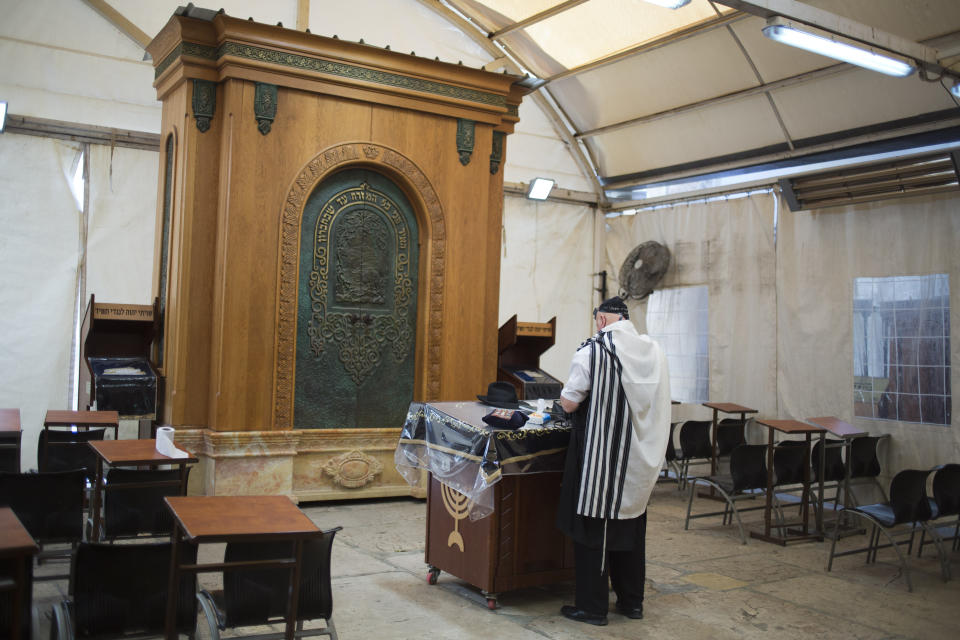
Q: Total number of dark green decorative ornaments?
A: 4